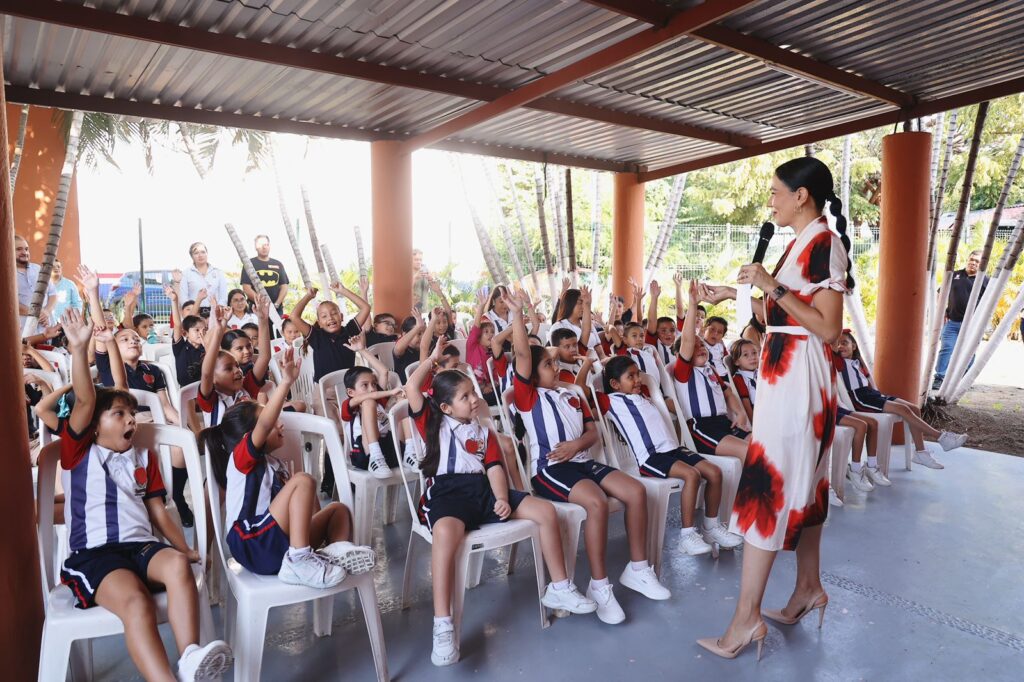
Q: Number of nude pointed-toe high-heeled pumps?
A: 2